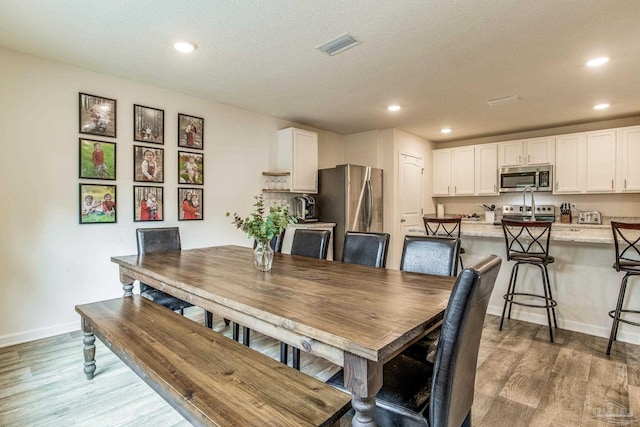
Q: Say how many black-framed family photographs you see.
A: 9